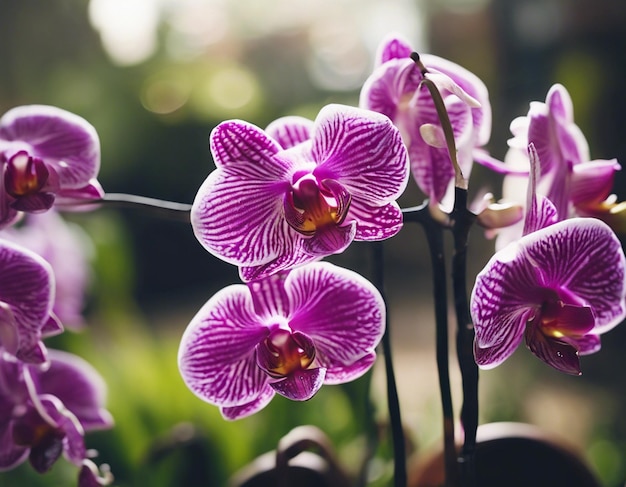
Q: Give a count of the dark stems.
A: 3